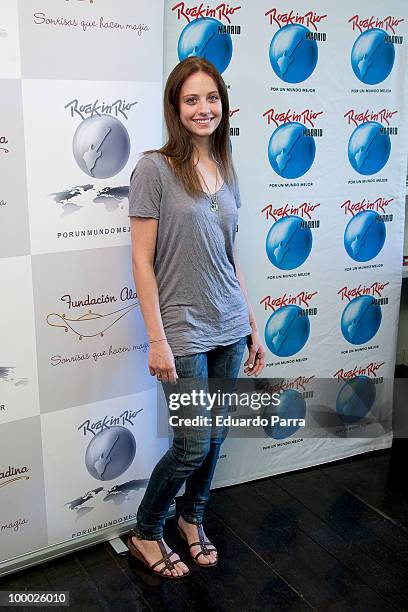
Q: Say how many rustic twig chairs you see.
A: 0